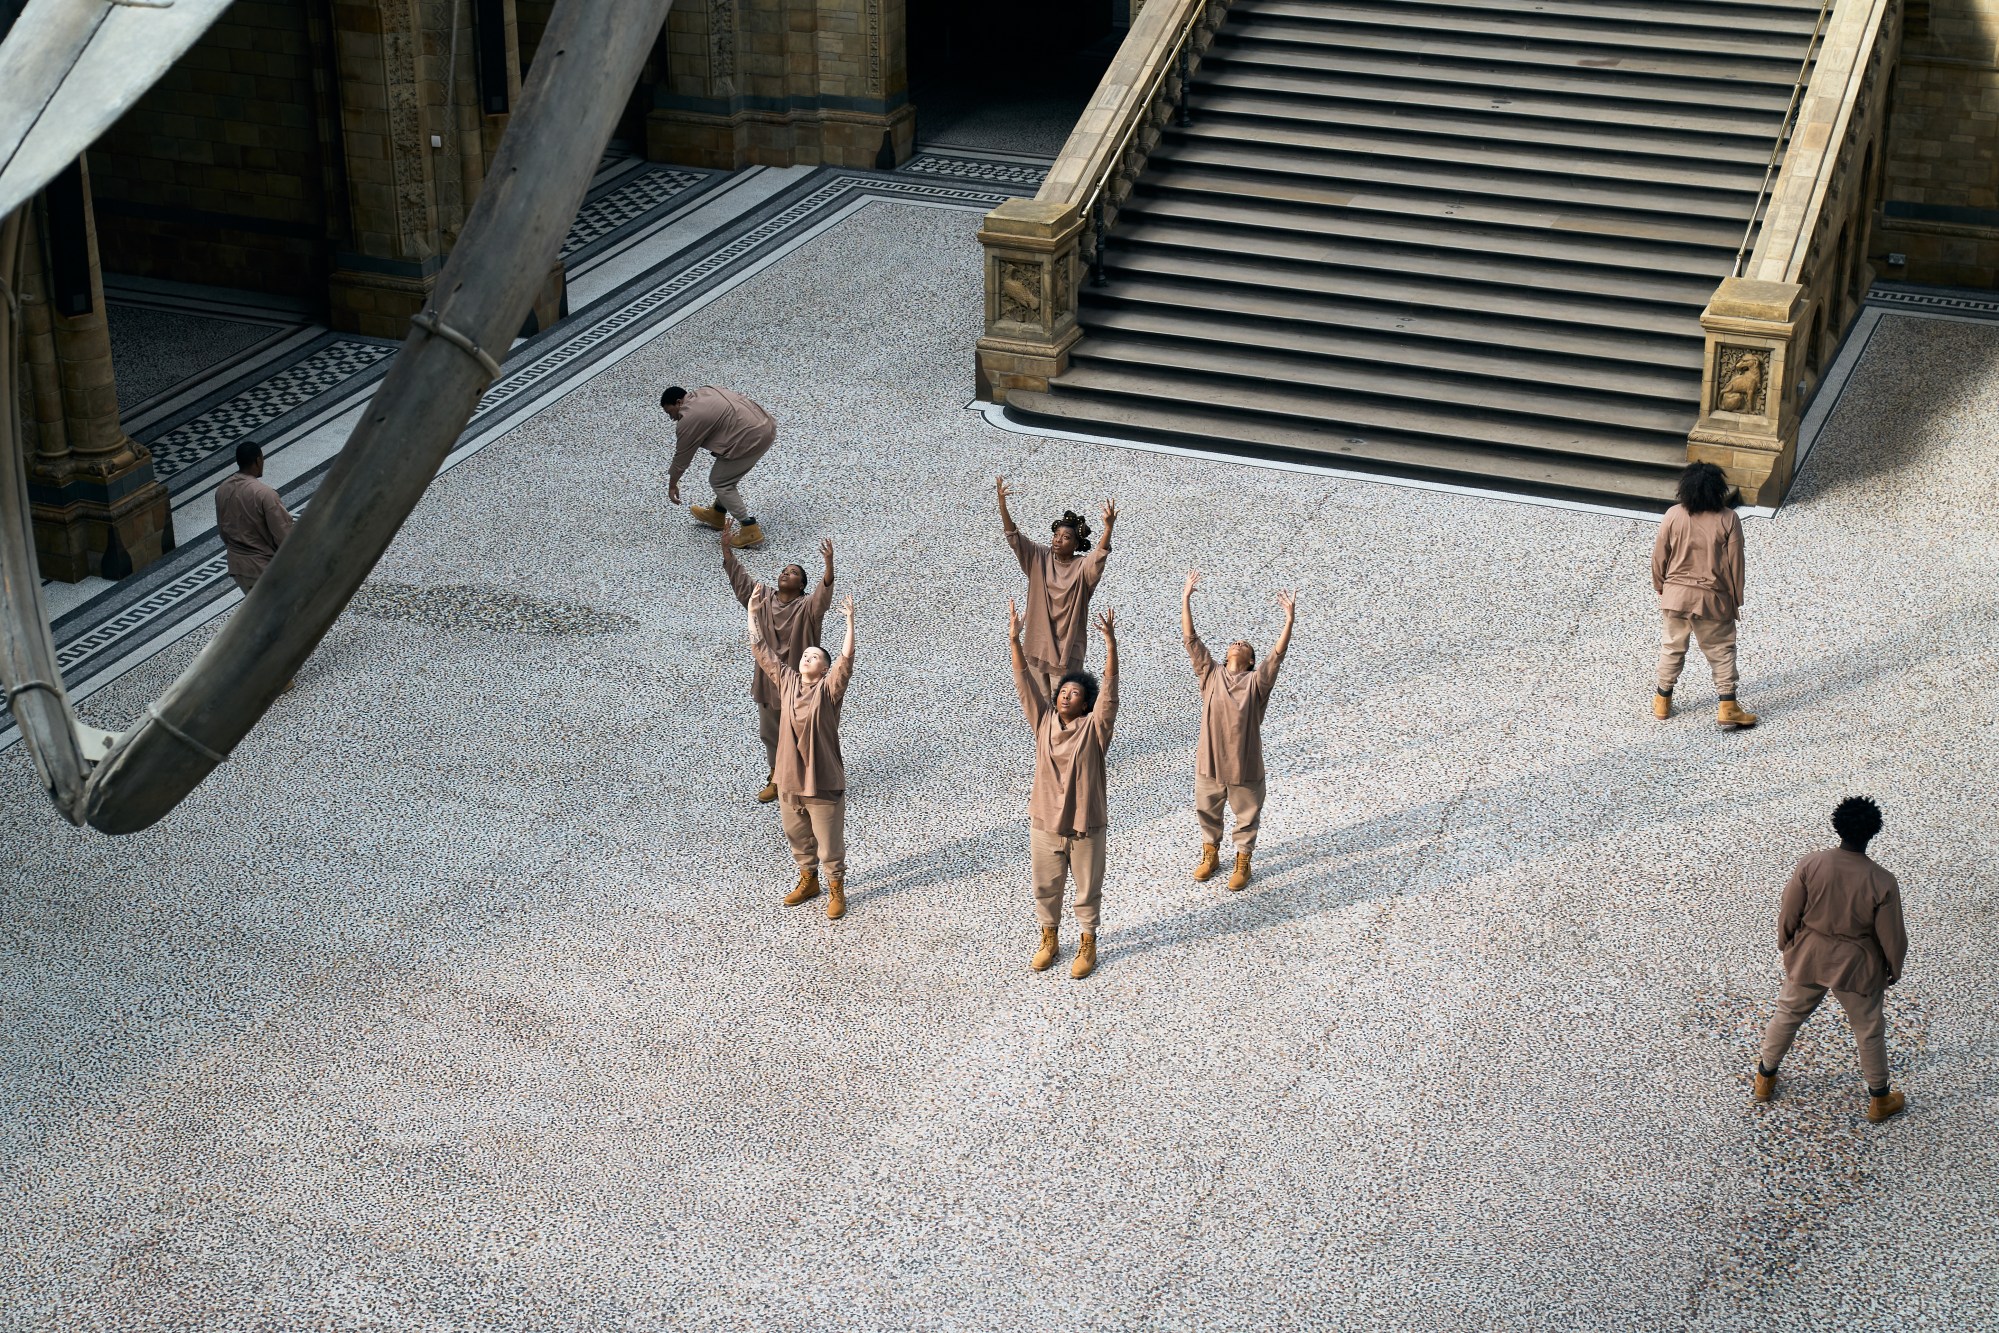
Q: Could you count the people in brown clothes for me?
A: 9